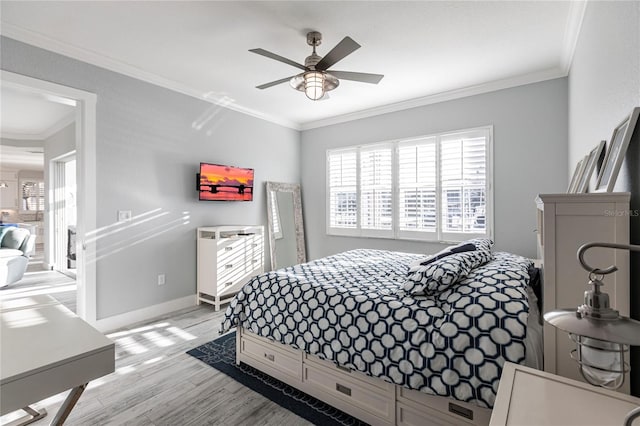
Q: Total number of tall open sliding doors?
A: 1